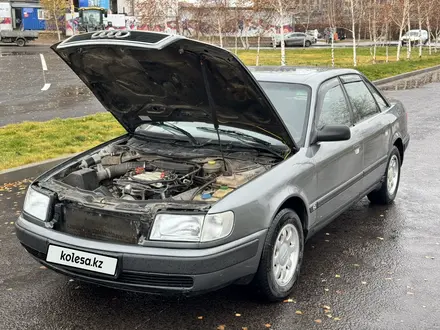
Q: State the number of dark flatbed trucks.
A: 1